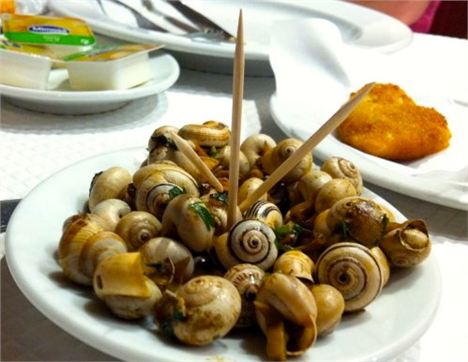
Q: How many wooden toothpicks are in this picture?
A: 3